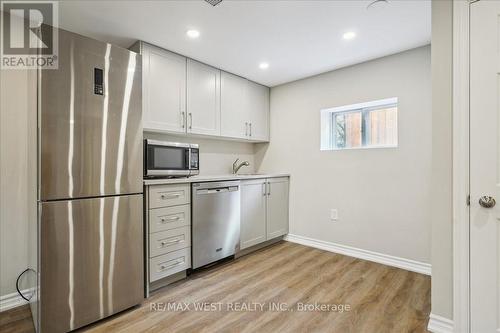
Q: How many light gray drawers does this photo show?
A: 4